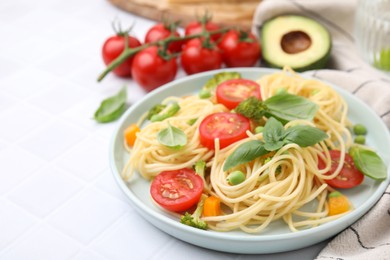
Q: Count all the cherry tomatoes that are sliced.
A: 4